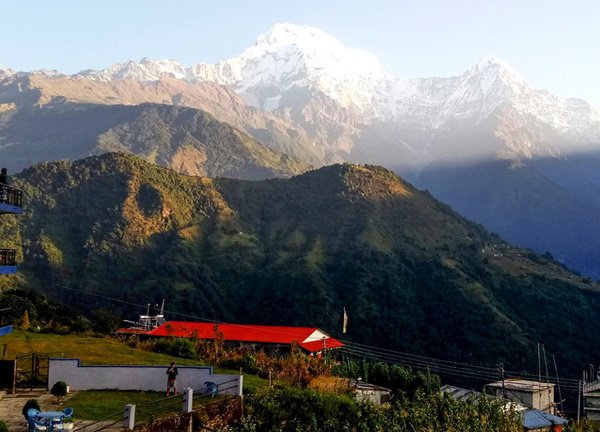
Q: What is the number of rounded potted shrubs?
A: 2